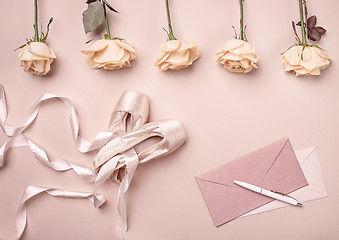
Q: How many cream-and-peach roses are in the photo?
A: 5